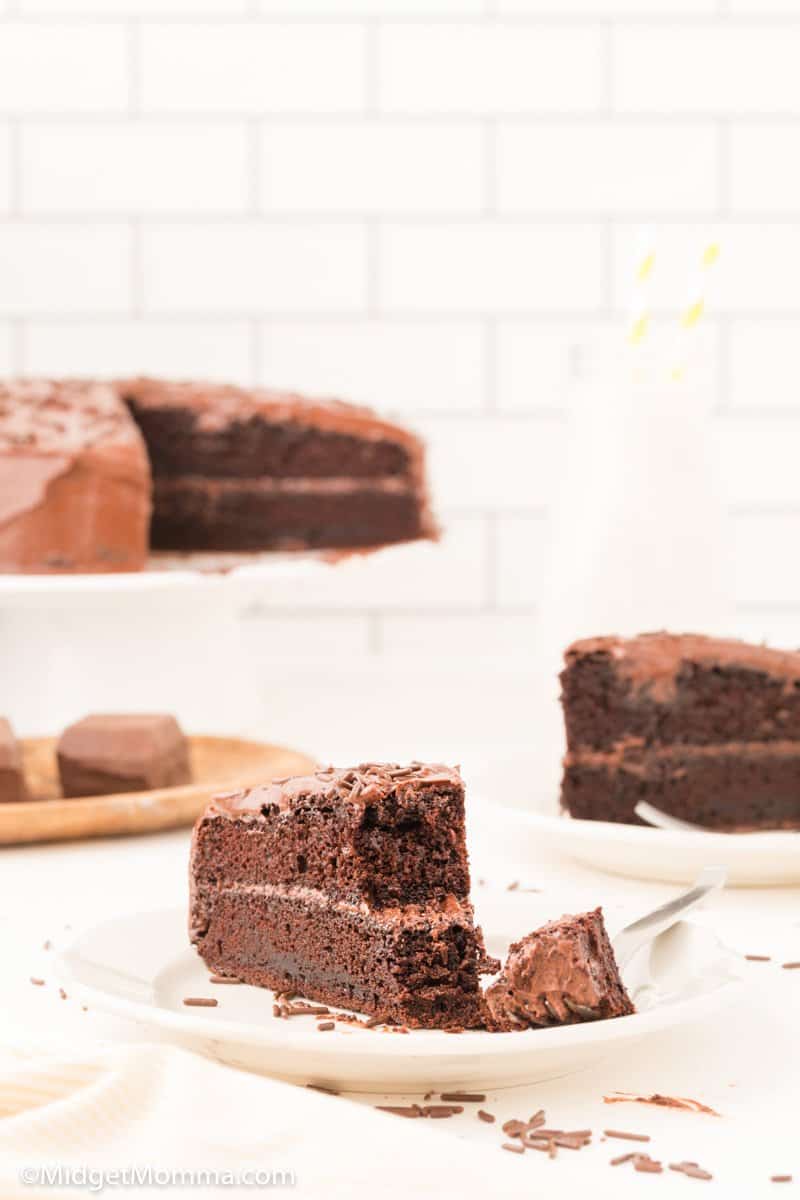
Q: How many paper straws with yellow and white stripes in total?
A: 2